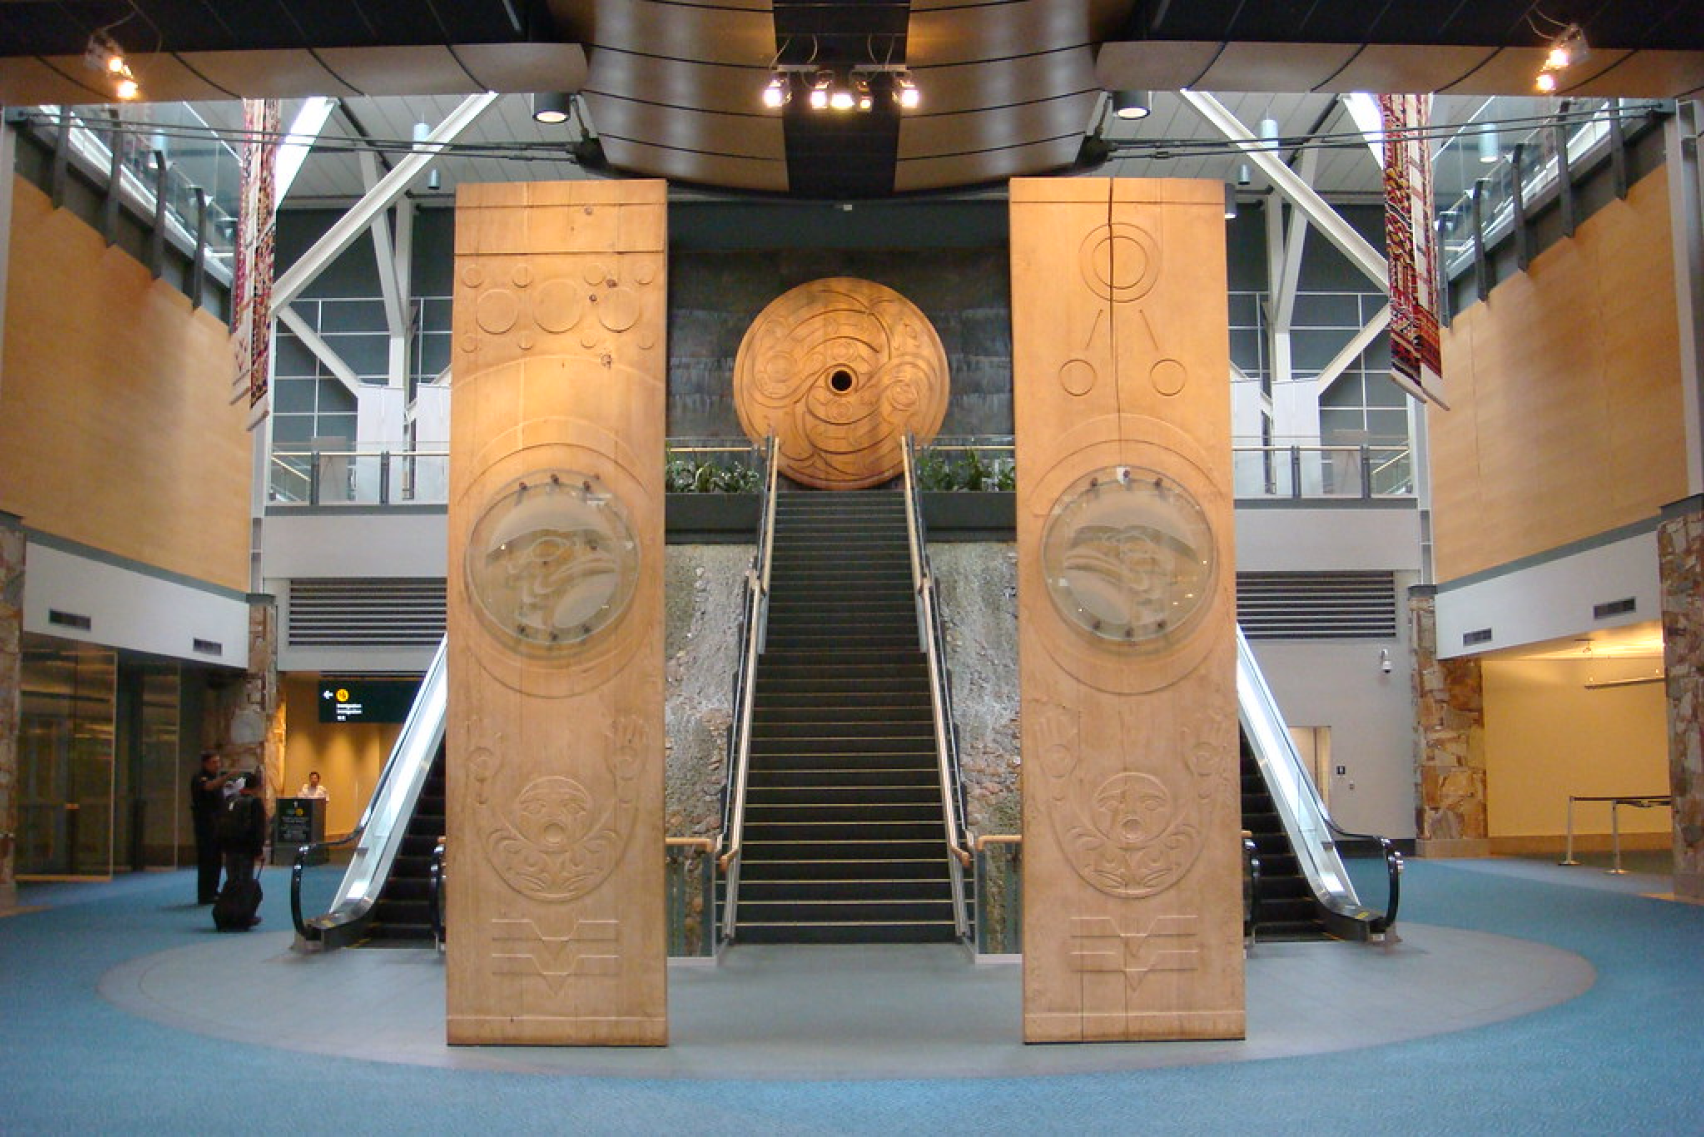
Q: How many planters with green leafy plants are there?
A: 2